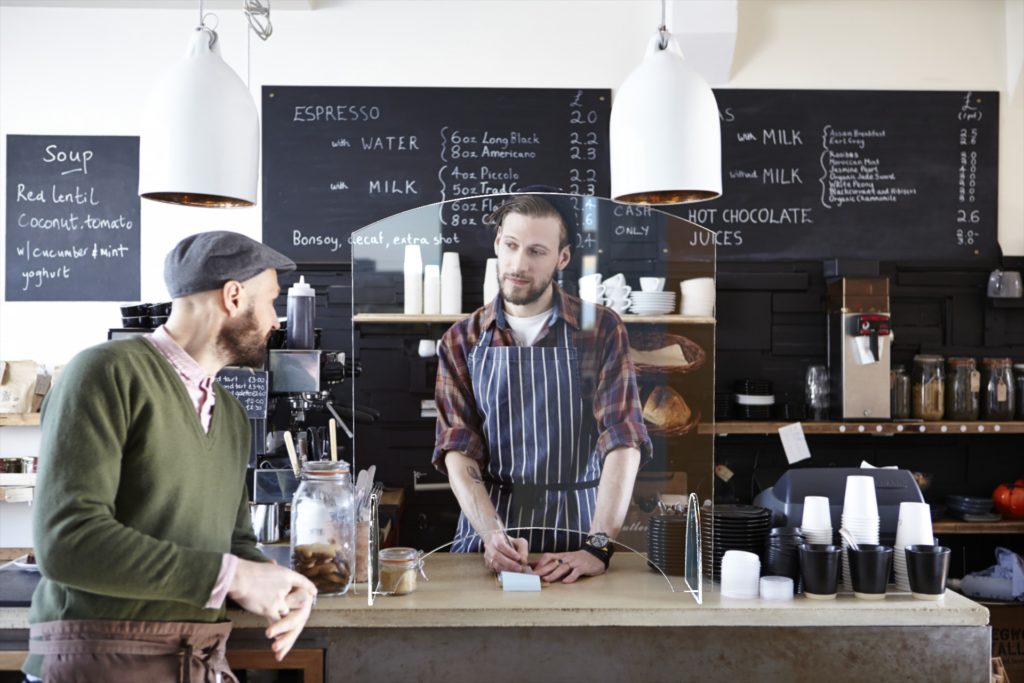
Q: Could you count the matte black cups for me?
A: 3